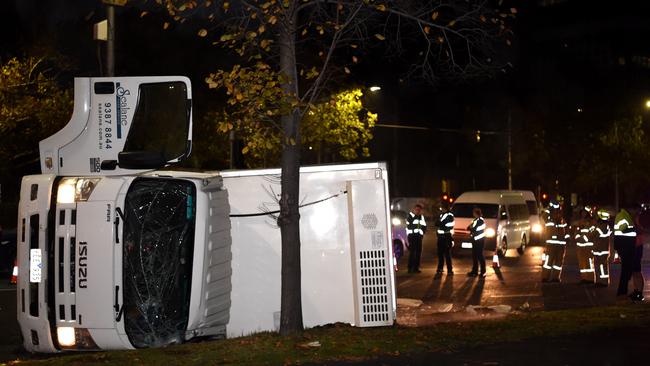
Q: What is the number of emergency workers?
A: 7